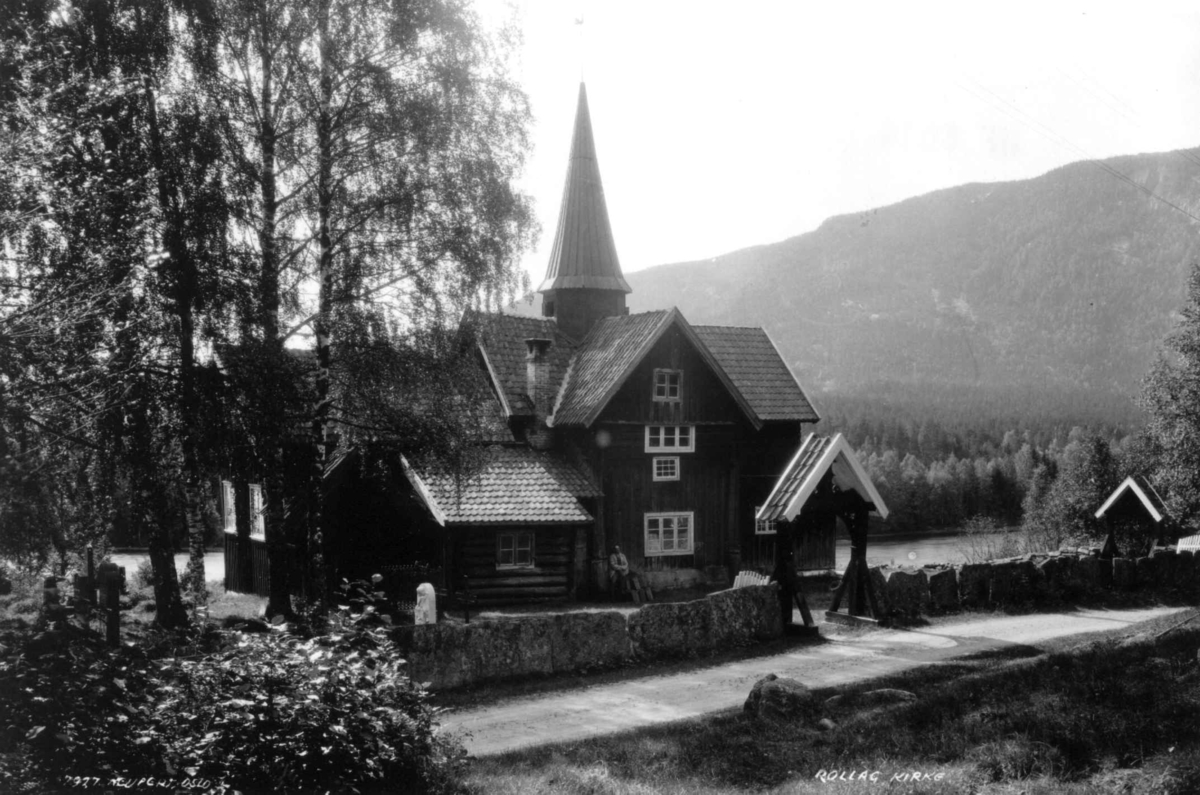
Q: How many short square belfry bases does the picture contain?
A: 1